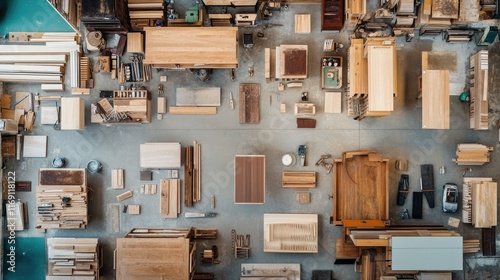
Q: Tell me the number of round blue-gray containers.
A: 2